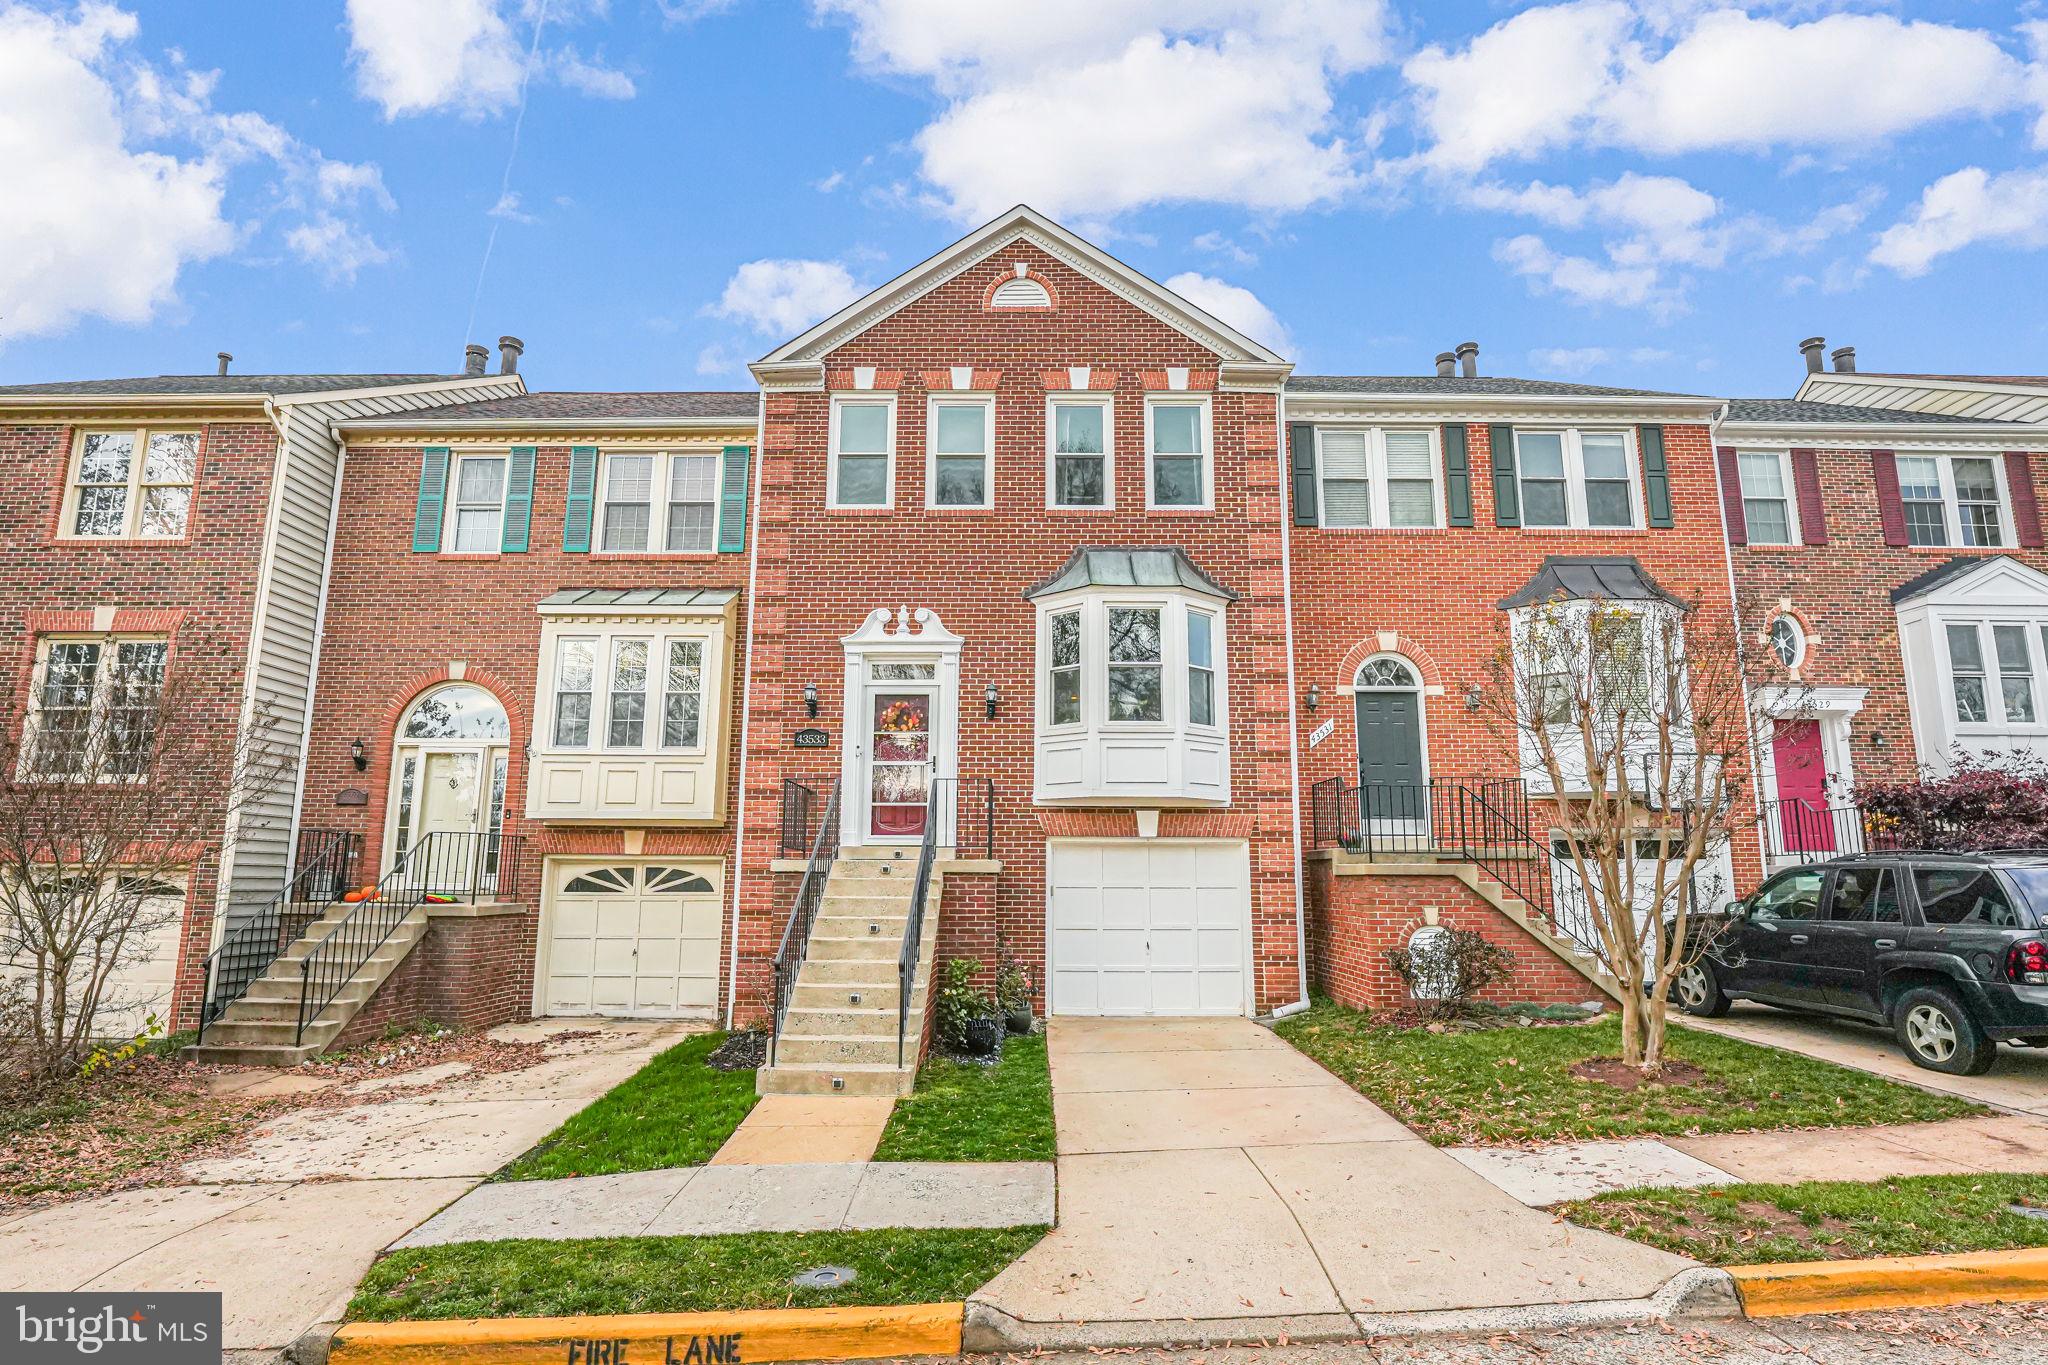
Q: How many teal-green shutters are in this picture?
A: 4